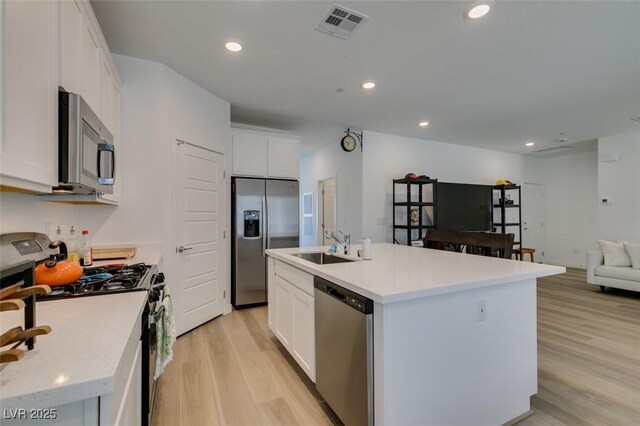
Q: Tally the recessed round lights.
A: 5